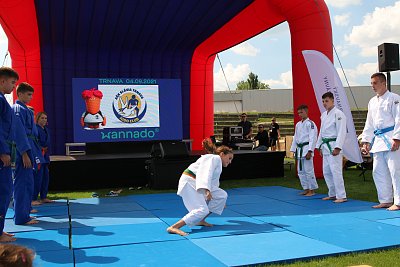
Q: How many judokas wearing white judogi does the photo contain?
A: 4